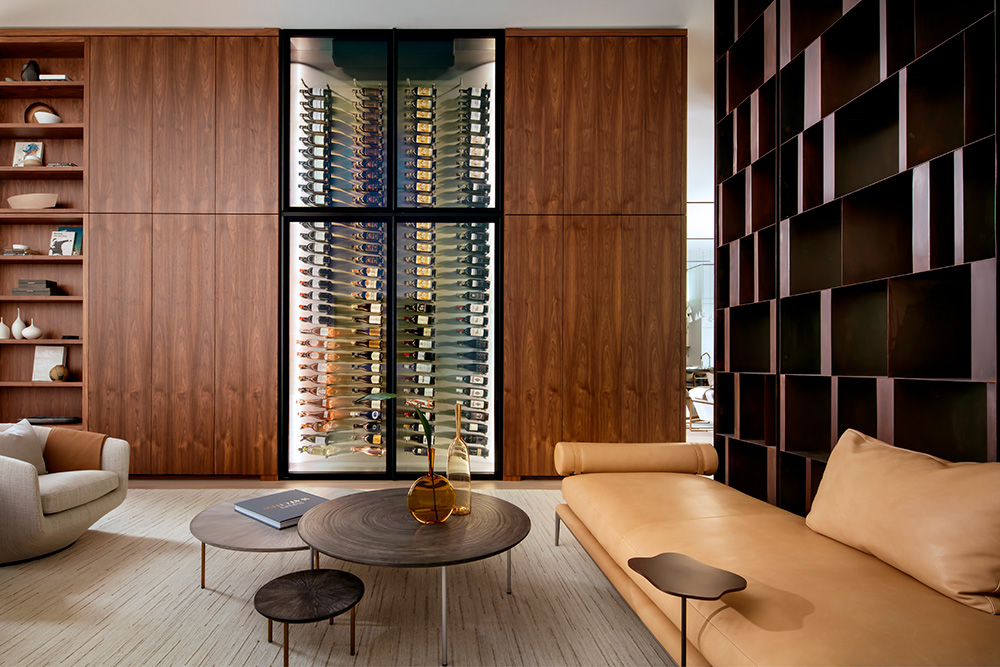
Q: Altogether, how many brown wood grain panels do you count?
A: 12